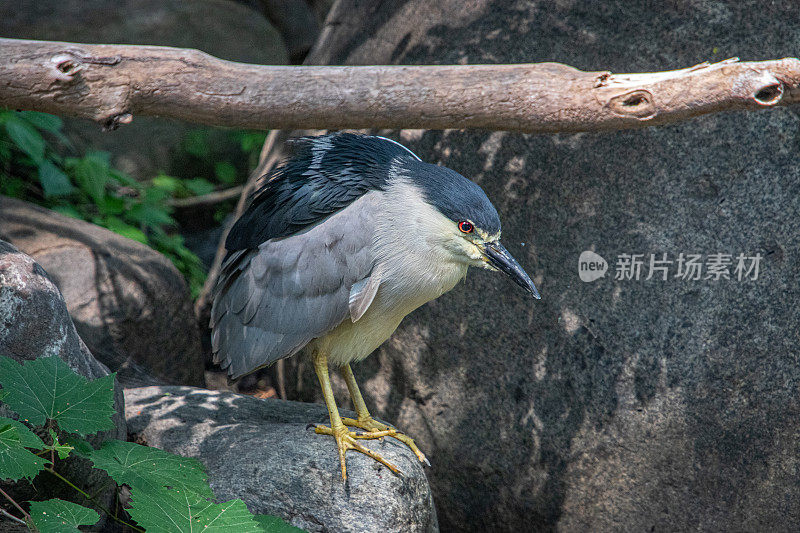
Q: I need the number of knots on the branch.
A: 3